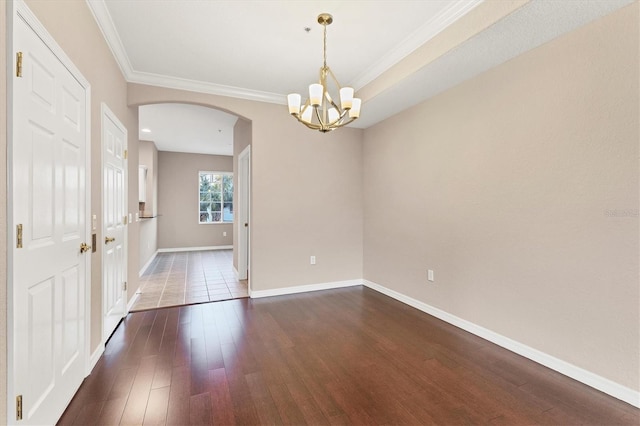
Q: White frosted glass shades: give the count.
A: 6